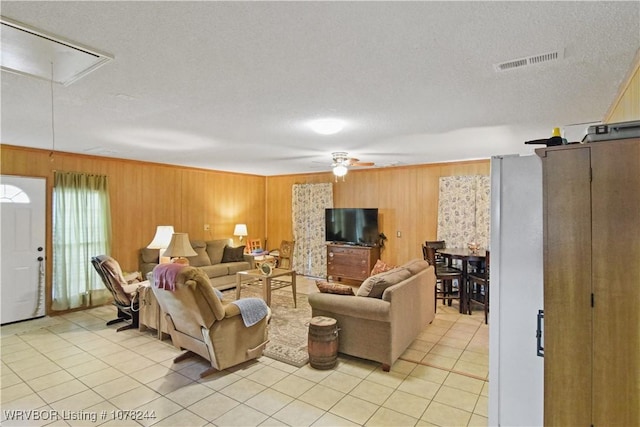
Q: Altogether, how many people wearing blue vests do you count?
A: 0